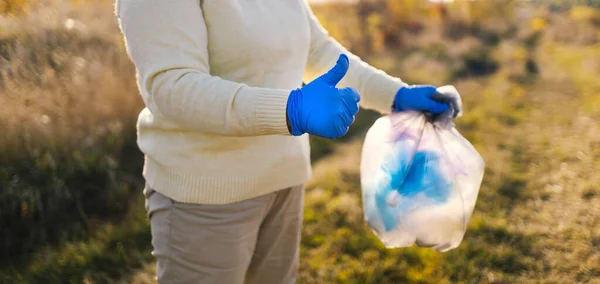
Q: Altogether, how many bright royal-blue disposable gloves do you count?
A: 2